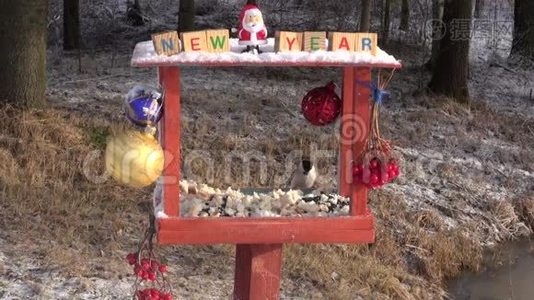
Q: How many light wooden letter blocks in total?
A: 7